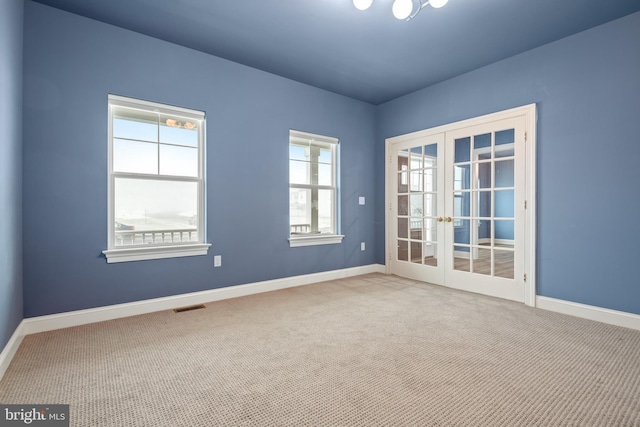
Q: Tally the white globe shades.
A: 3